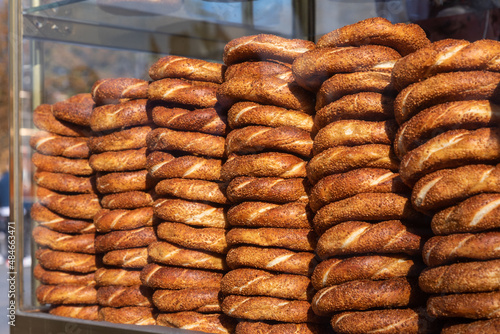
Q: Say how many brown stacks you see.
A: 6